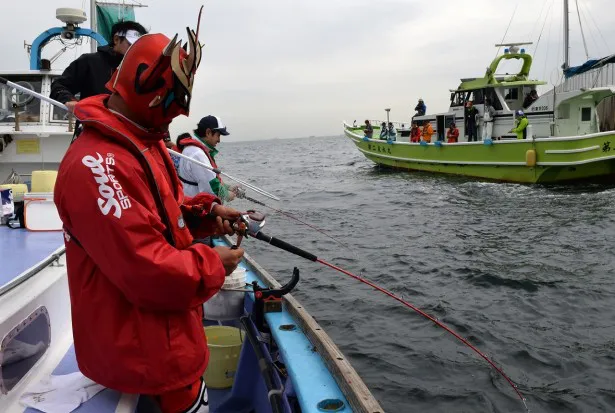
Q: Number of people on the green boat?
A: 11